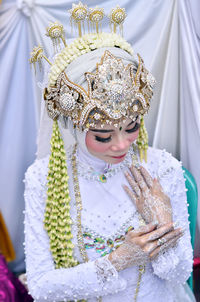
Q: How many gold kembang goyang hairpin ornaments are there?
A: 5